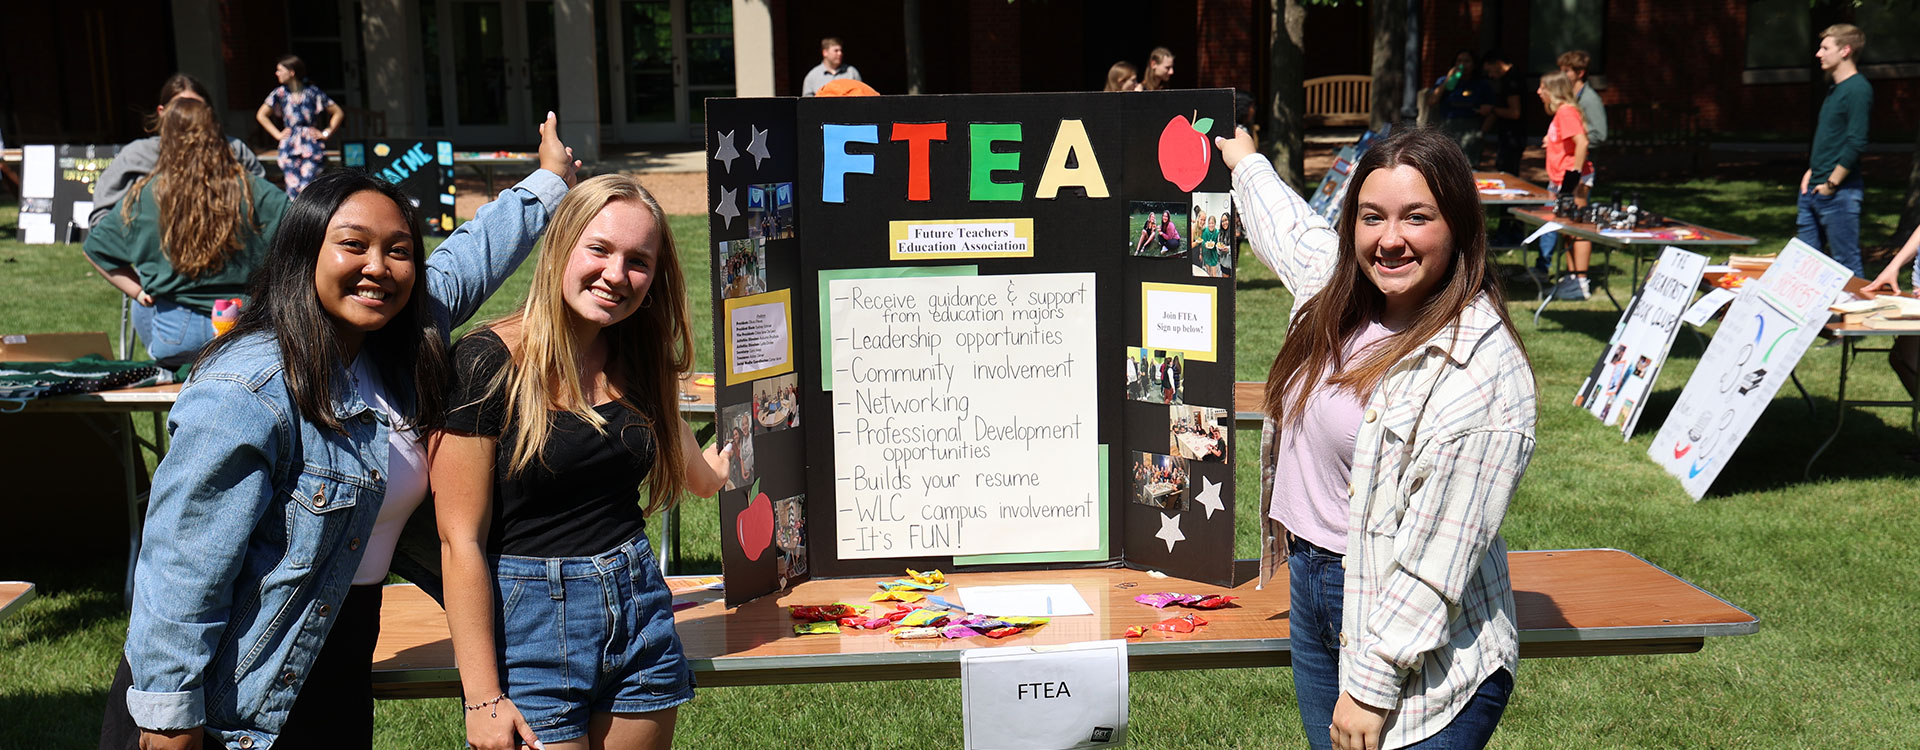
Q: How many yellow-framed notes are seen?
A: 3